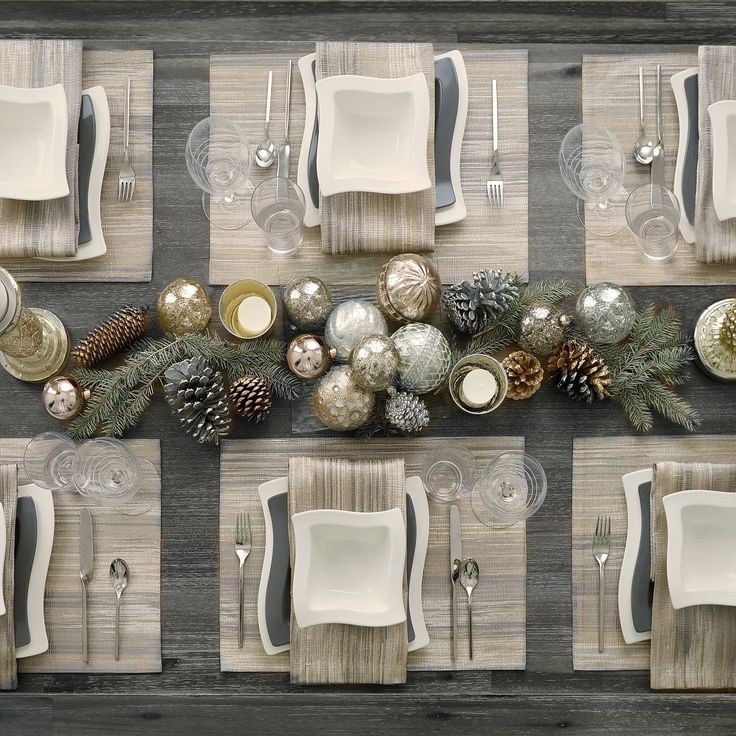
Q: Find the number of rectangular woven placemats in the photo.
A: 6